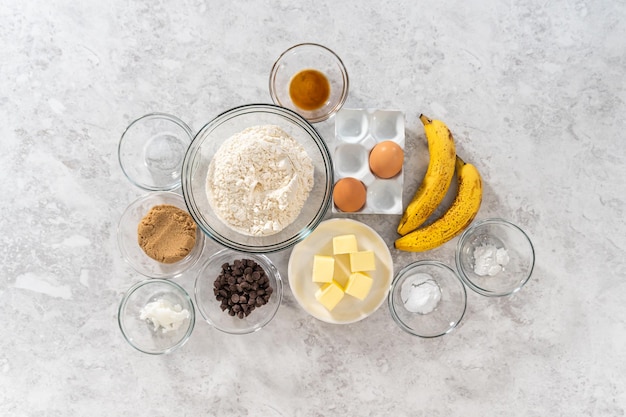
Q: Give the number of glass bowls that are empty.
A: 1